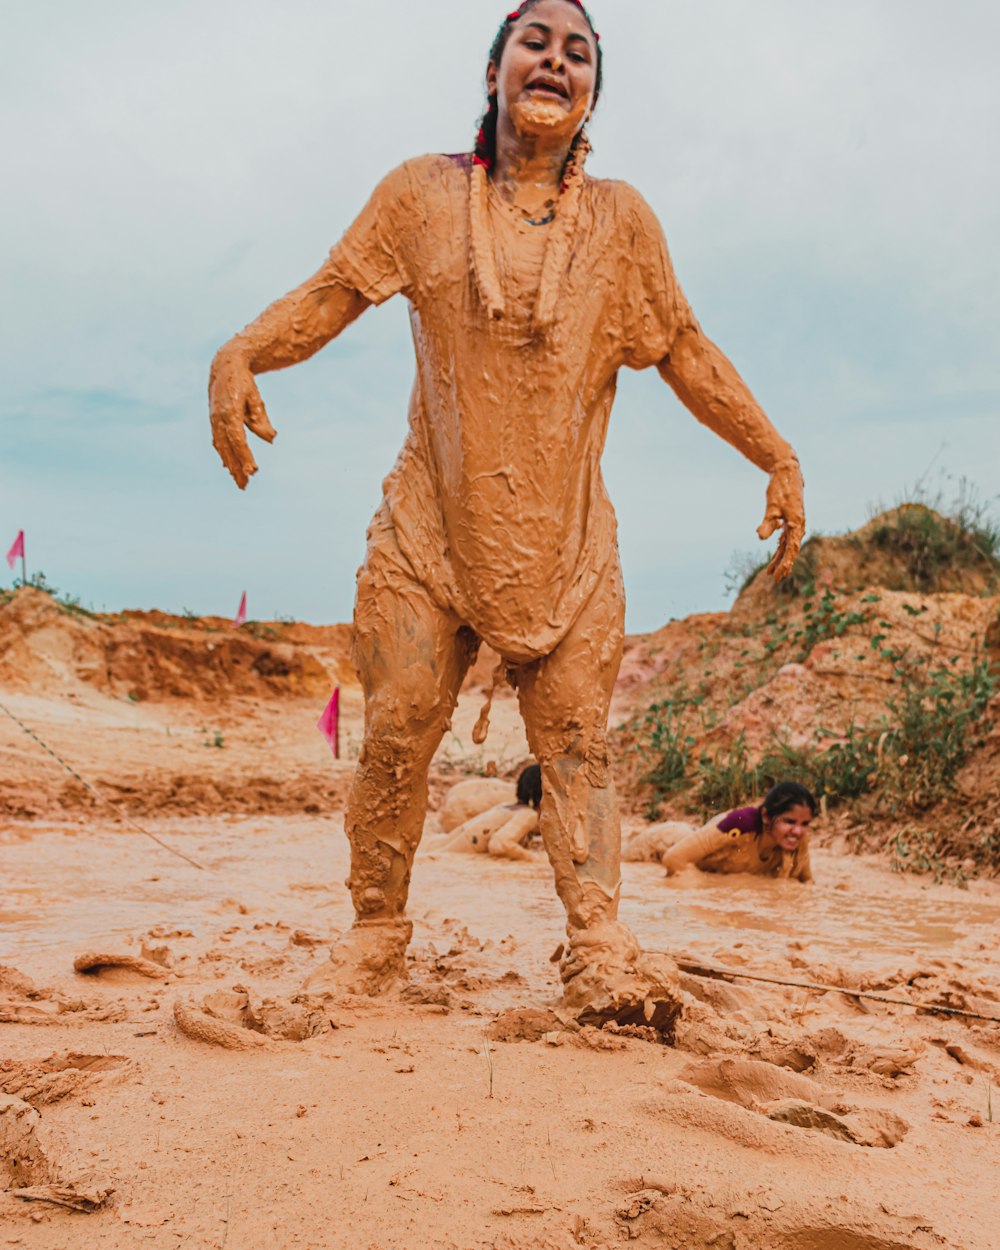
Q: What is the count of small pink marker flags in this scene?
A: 3